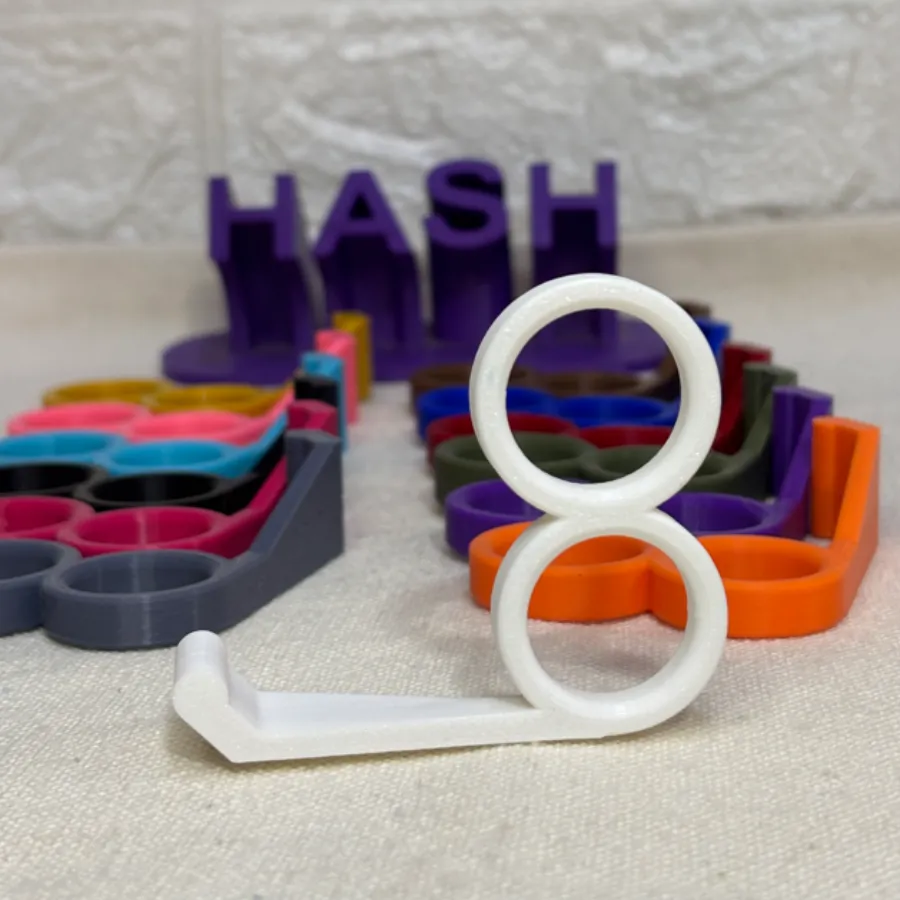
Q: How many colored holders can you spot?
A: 12